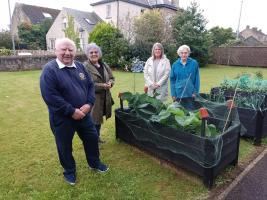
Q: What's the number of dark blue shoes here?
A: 2